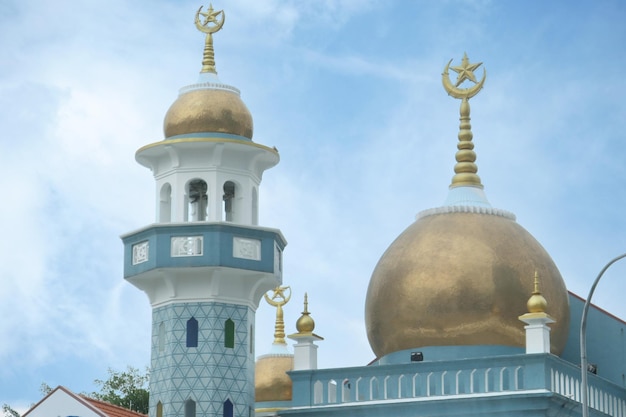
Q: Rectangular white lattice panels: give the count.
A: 3